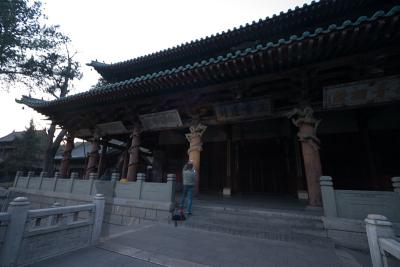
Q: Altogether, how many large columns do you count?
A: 5